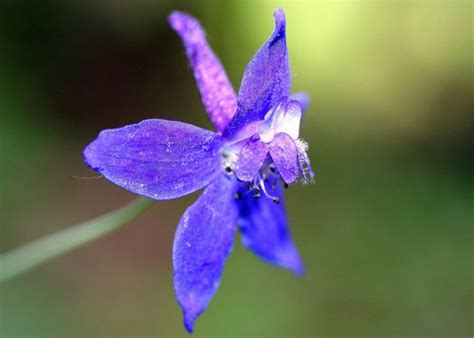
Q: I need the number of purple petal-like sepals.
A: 5